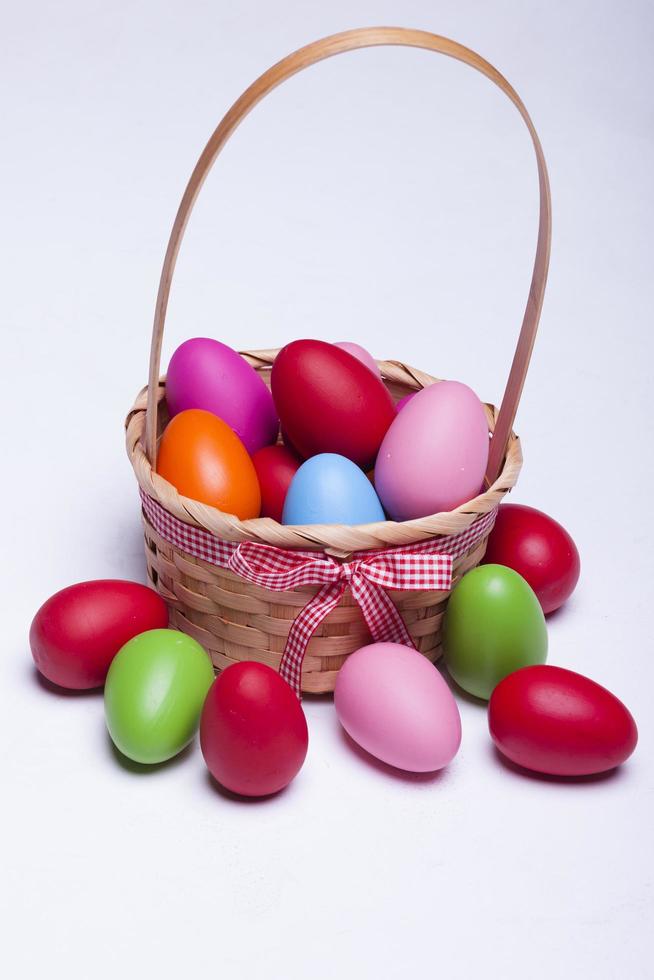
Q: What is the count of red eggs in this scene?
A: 6